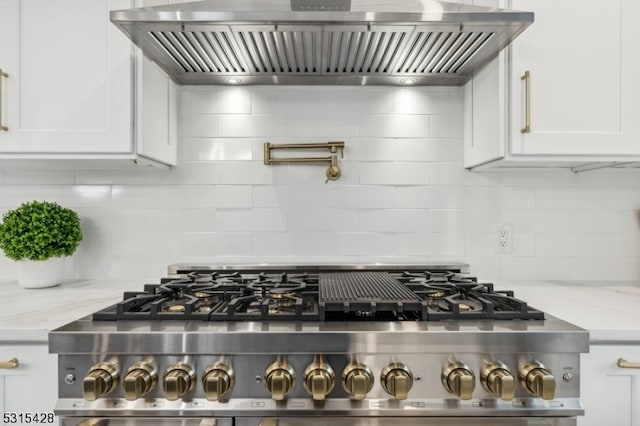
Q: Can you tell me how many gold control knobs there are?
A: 11